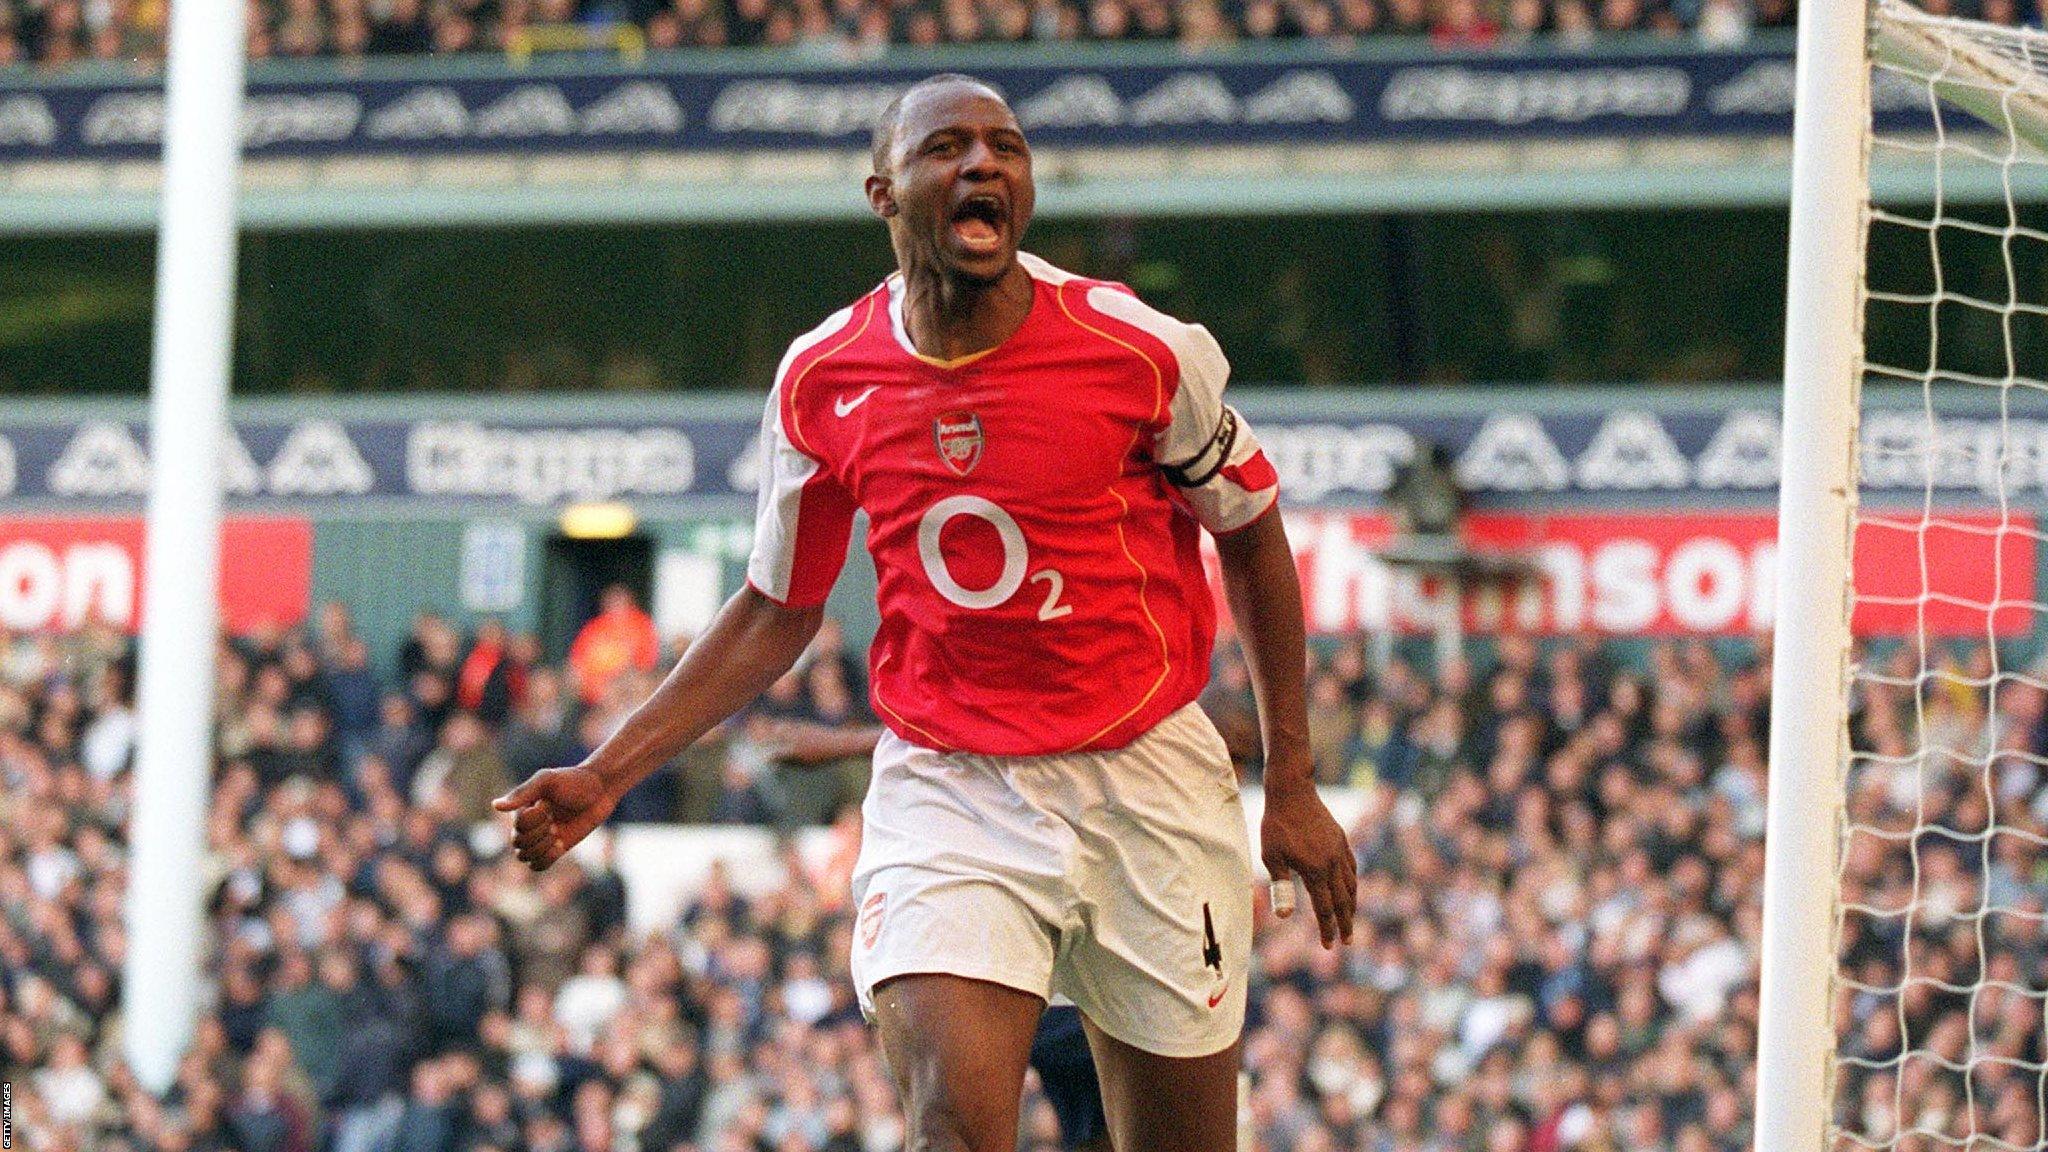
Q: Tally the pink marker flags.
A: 0